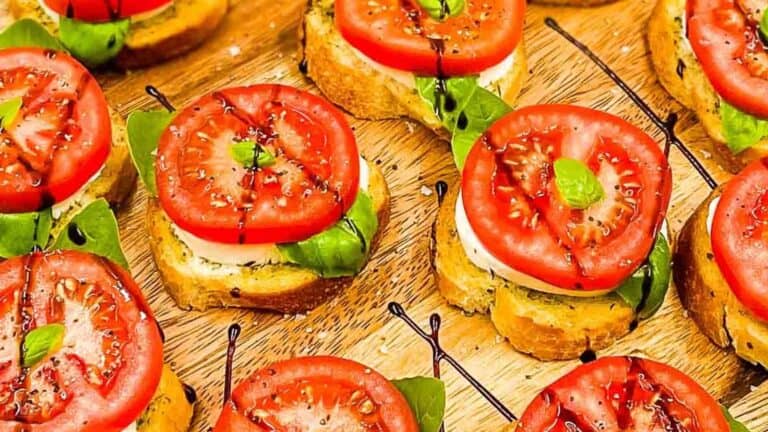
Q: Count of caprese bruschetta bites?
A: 10